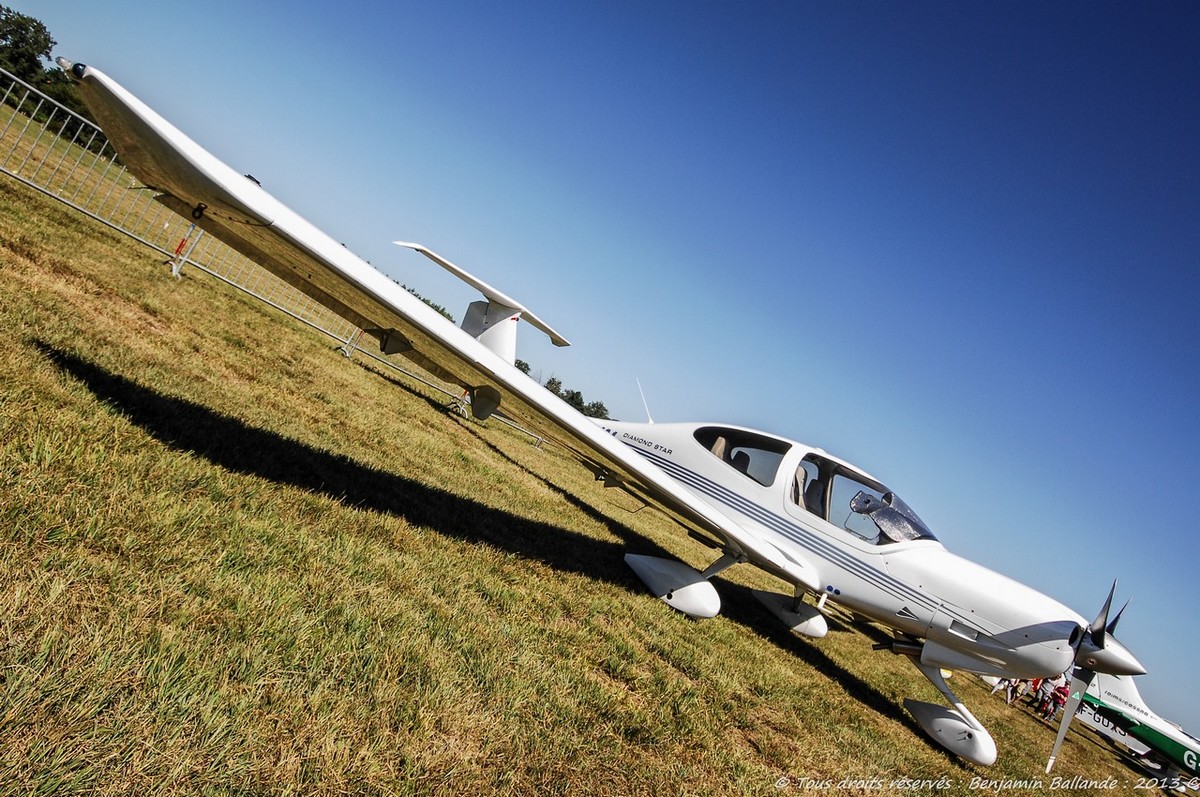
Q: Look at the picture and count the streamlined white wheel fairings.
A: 3